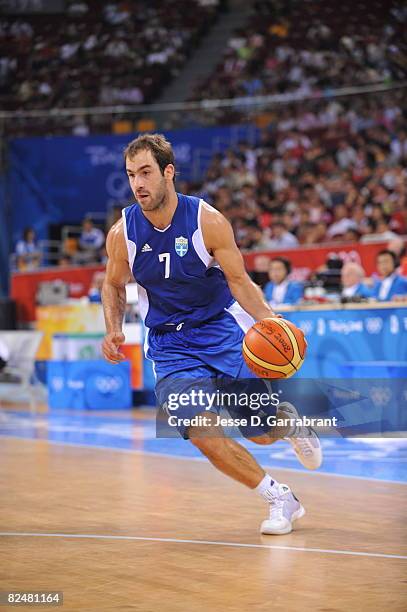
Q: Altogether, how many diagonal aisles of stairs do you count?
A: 1